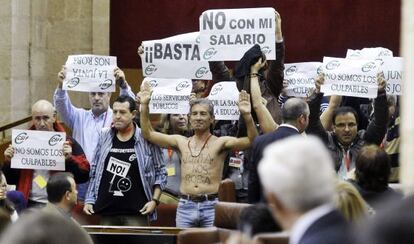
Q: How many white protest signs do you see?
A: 10